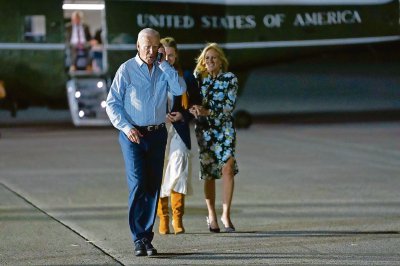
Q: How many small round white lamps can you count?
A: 4